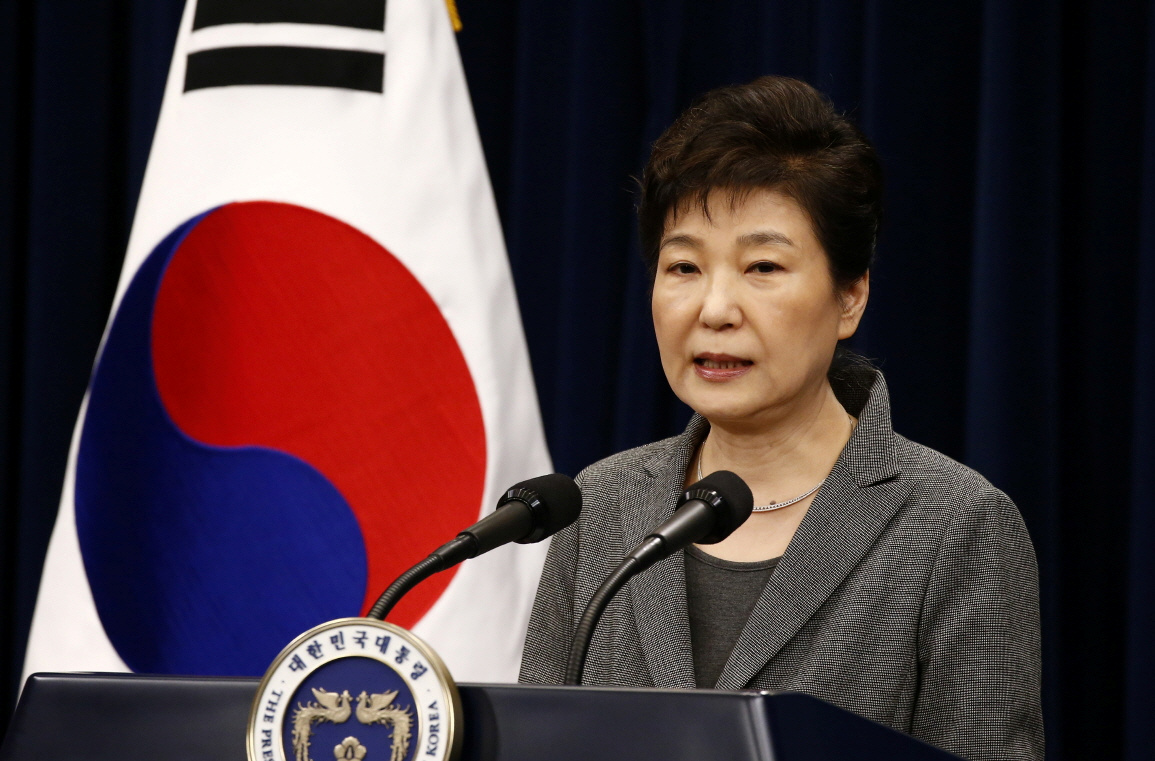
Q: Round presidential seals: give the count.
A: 1